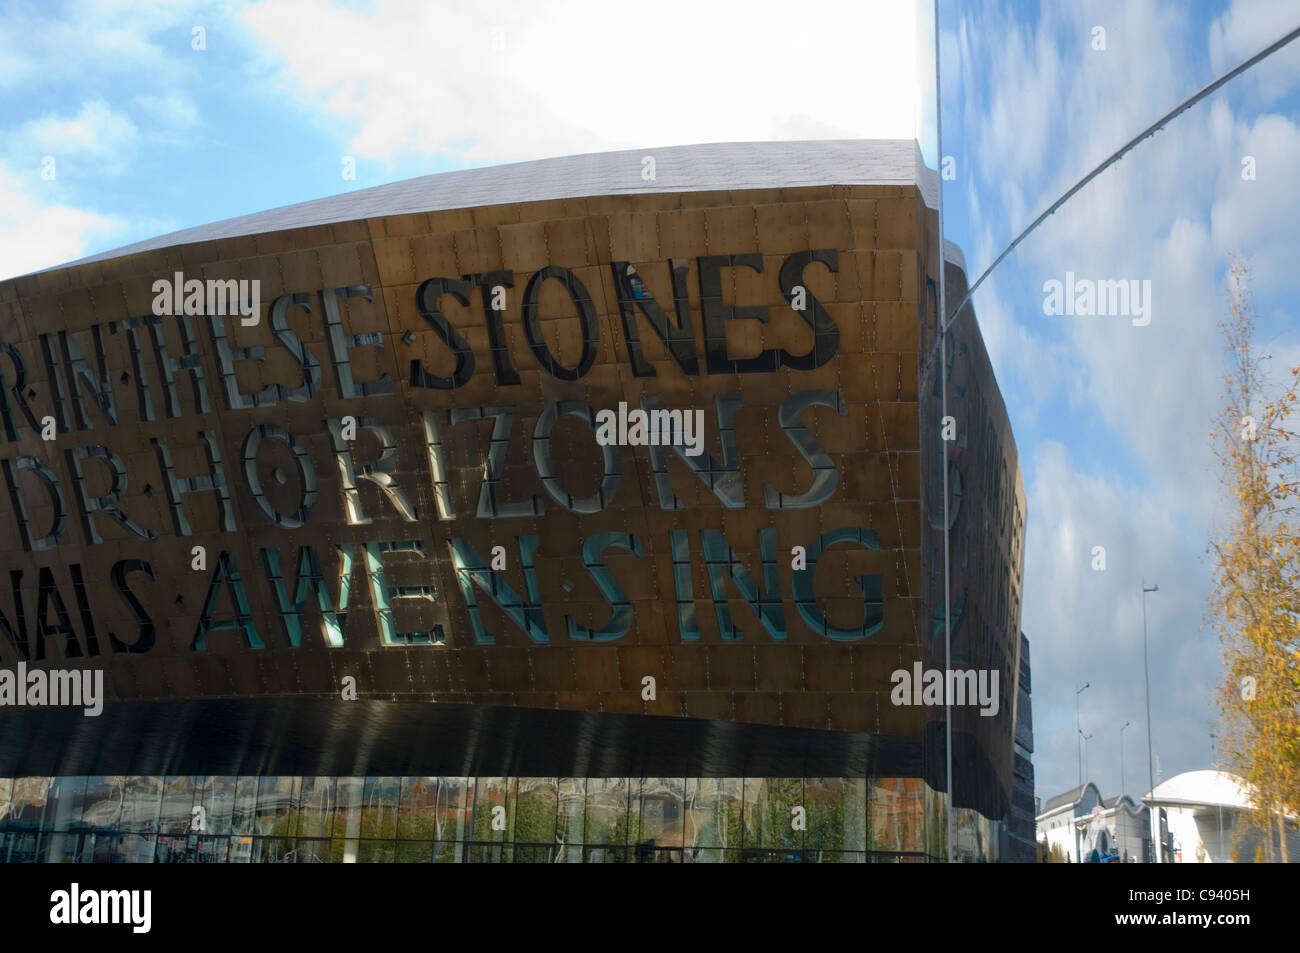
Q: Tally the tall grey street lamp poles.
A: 4